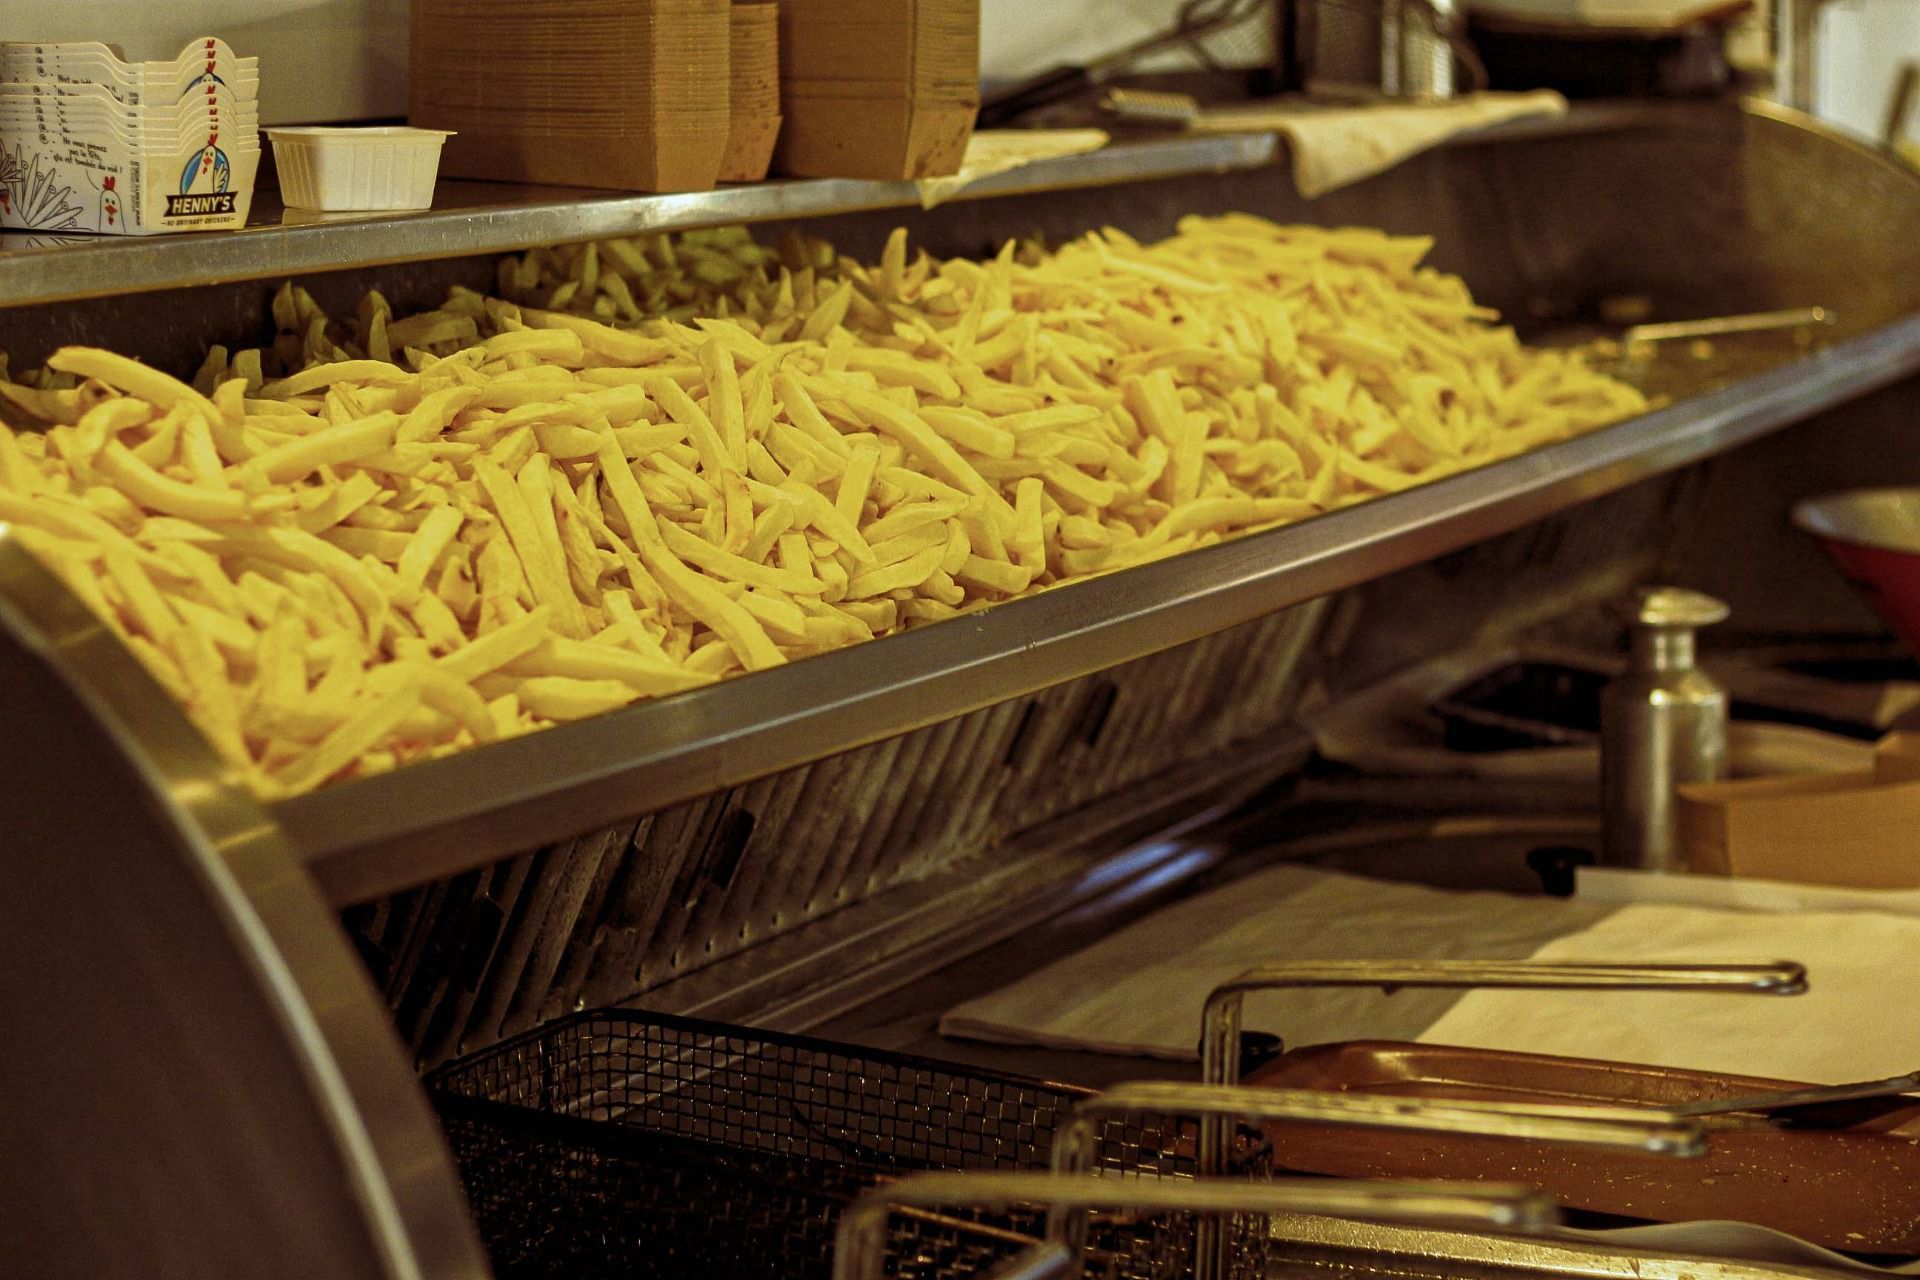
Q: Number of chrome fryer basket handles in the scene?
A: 3